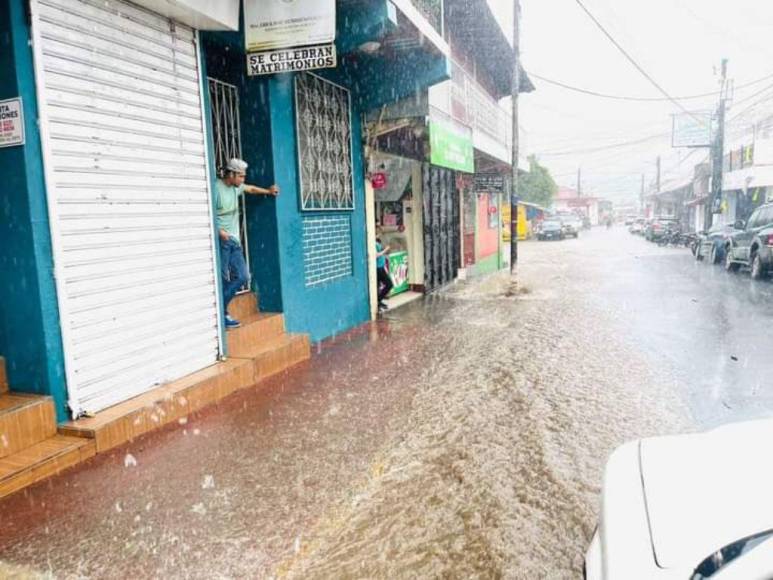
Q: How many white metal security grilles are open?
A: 0